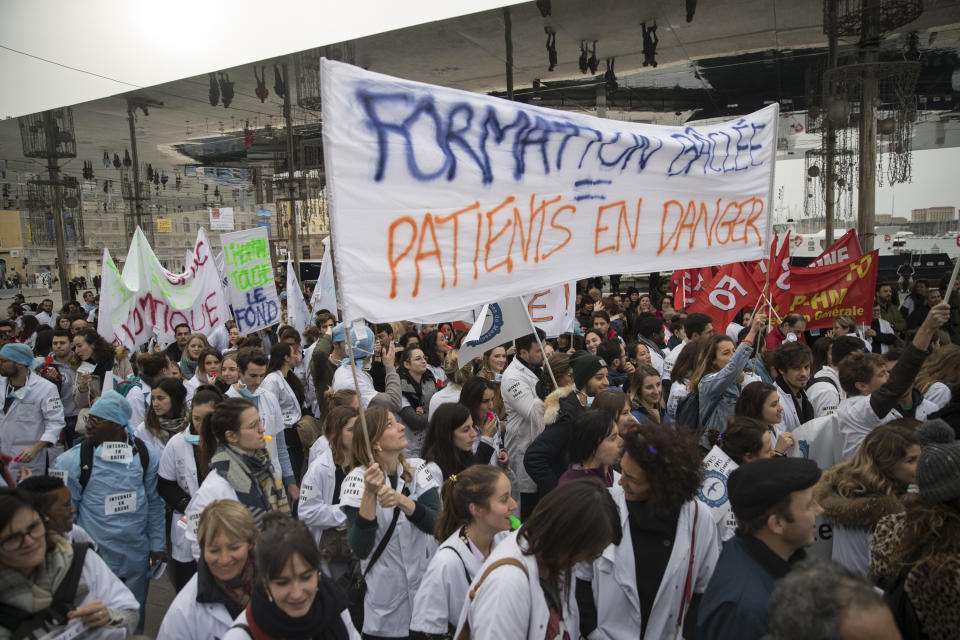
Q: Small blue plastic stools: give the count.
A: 0